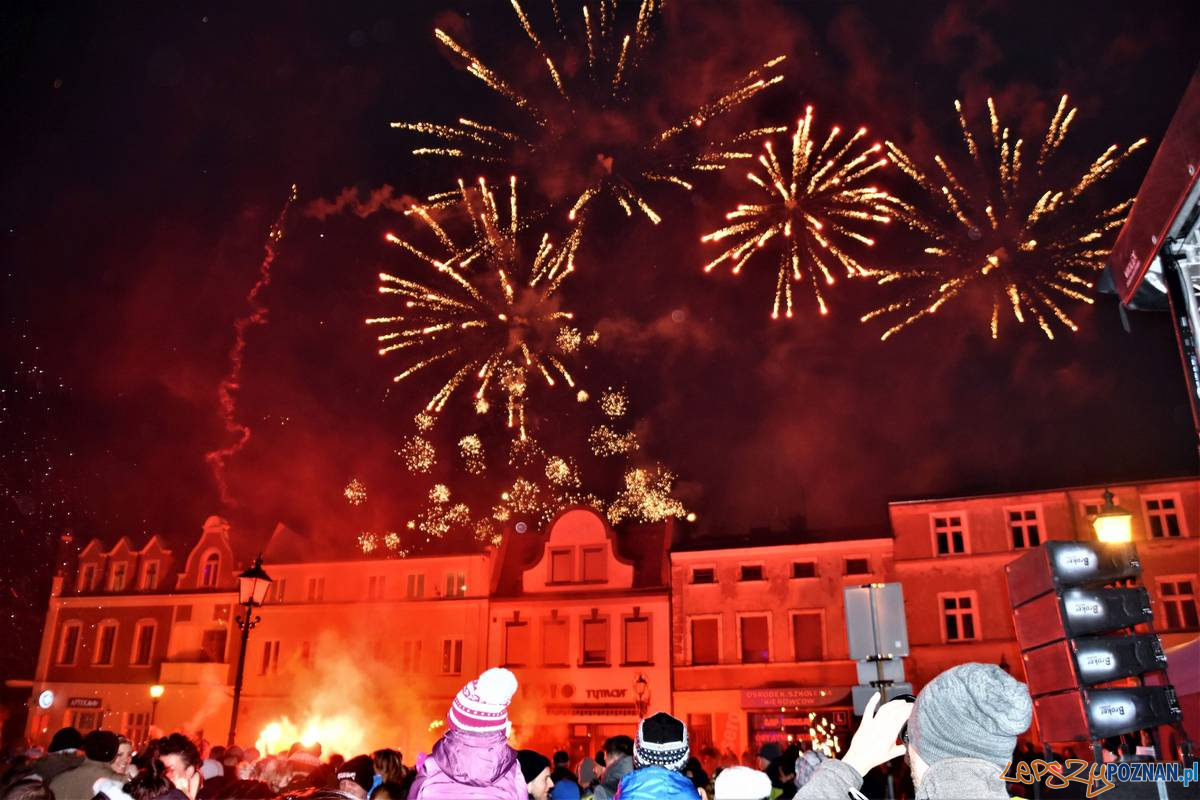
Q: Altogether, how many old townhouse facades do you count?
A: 5